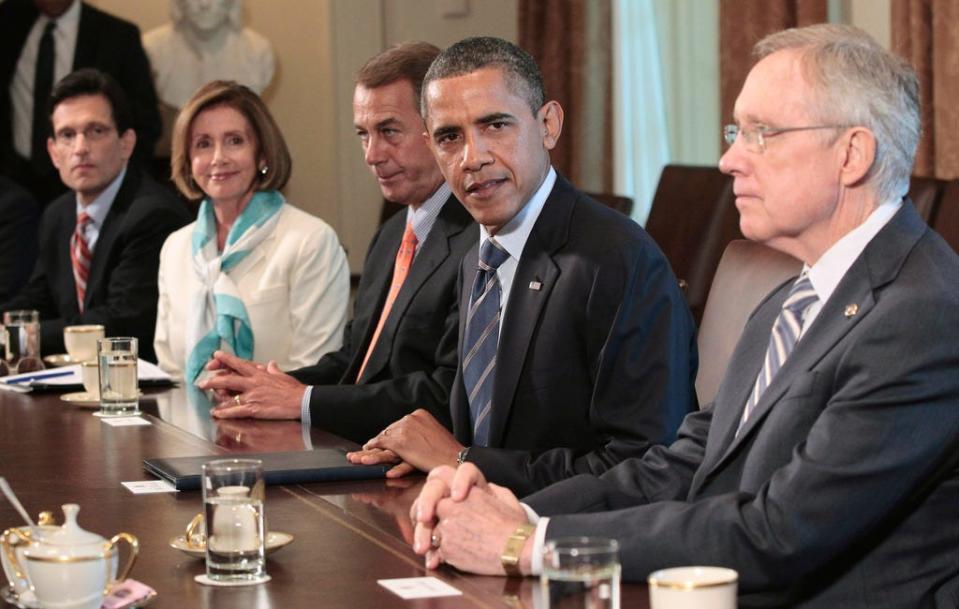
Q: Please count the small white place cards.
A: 3